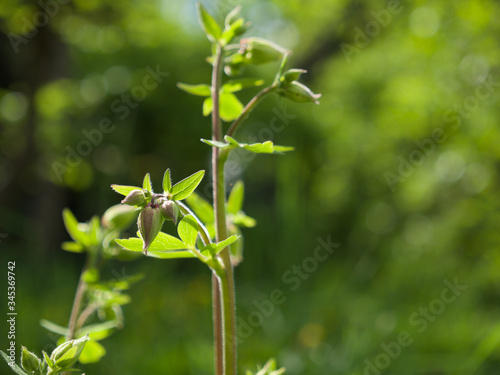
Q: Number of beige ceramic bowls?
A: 0